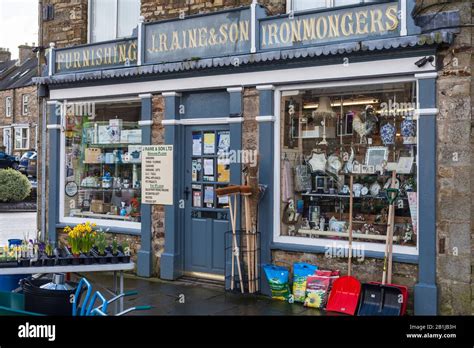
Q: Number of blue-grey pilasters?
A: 6